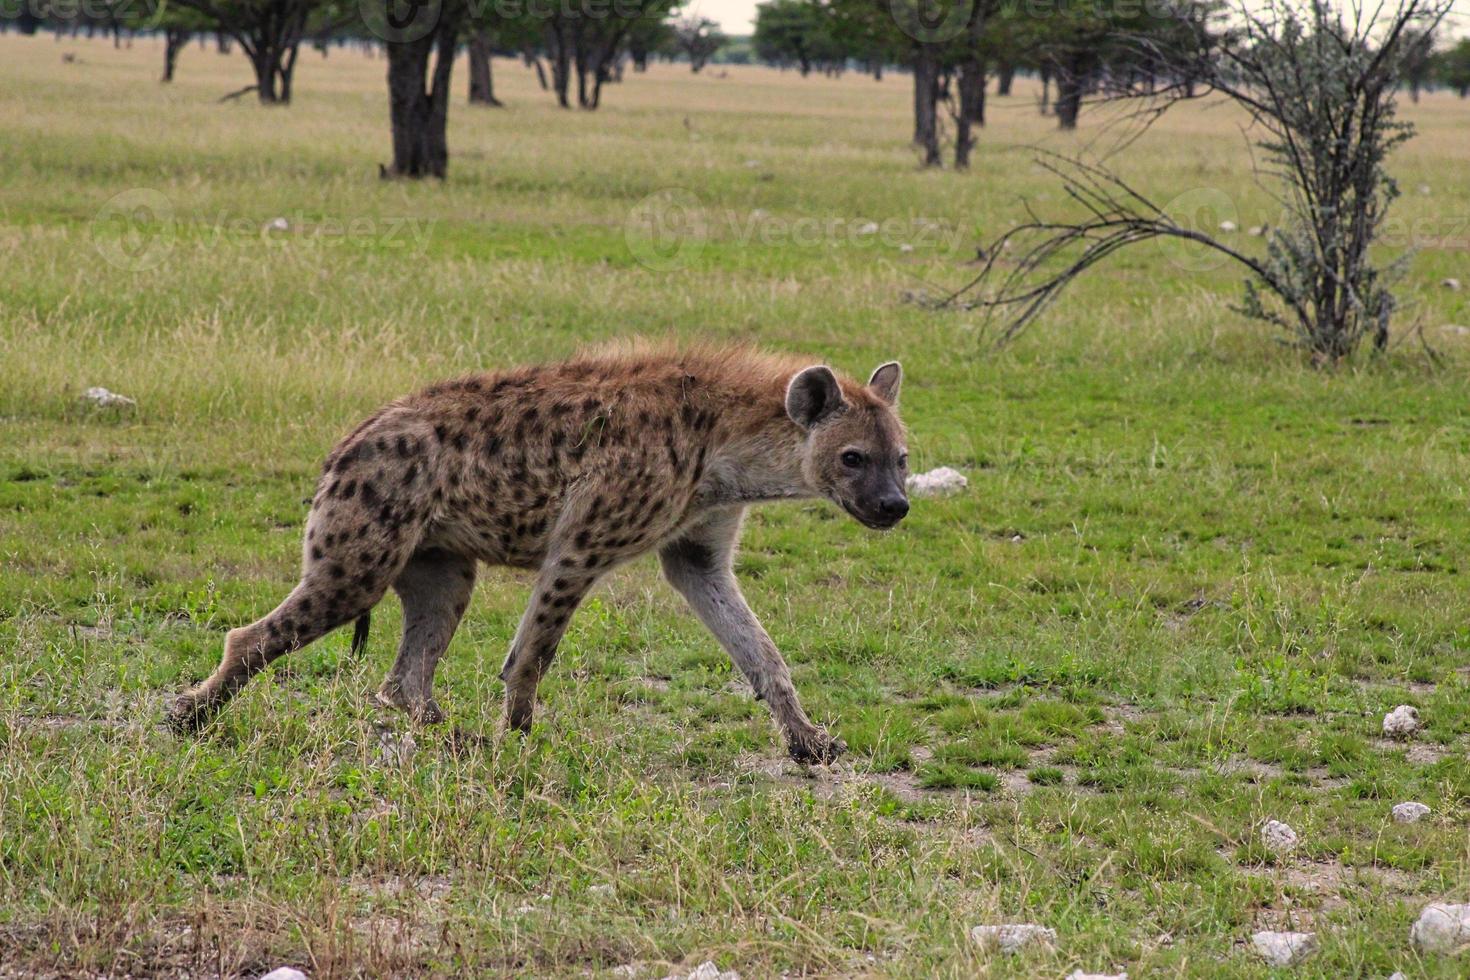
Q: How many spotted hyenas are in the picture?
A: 1